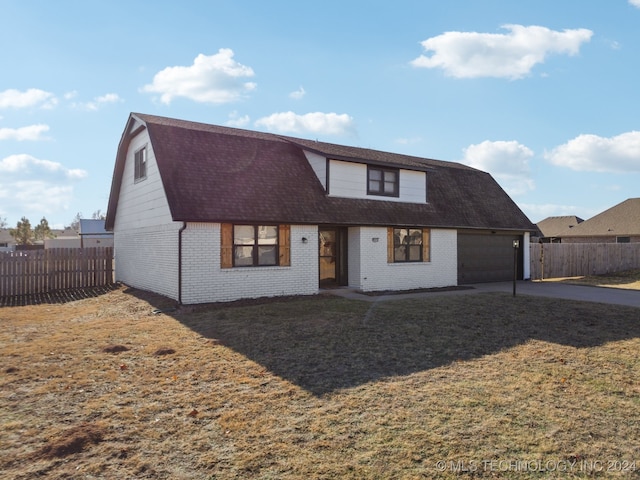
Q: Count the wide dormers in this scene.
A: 1